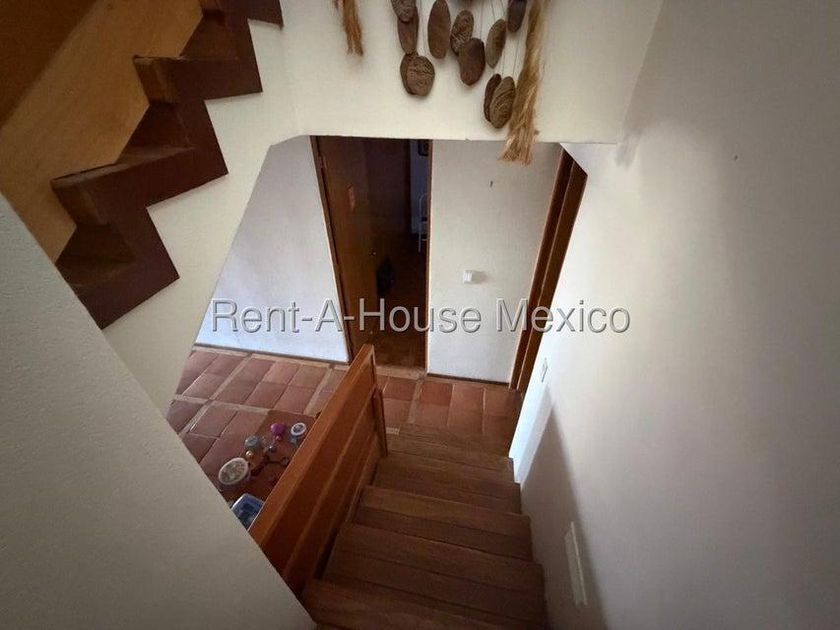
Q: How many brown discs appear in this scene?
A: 11